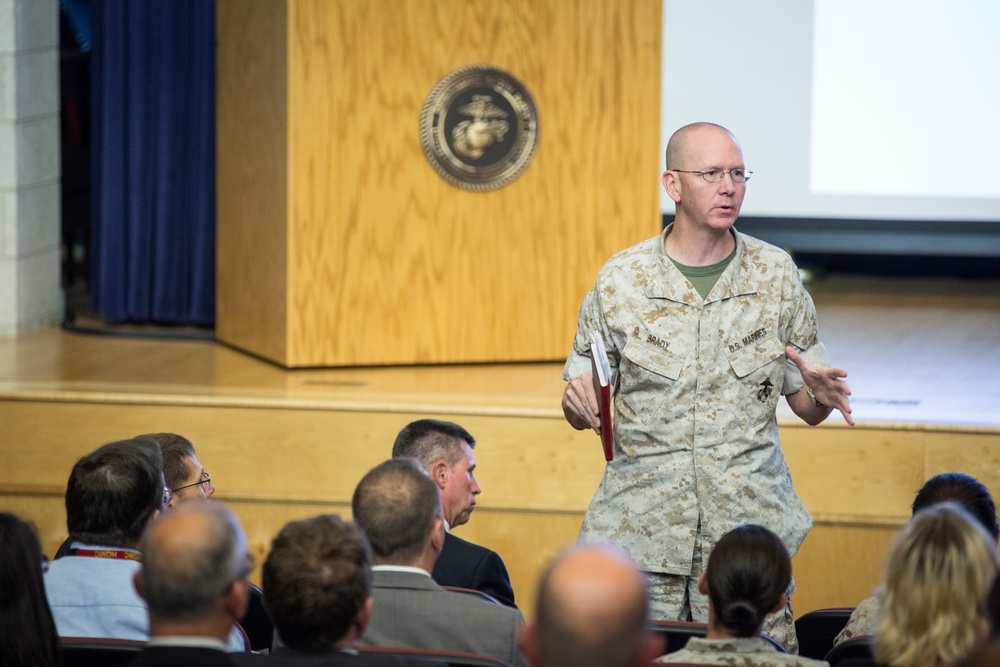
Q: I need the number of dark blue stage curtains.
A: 1